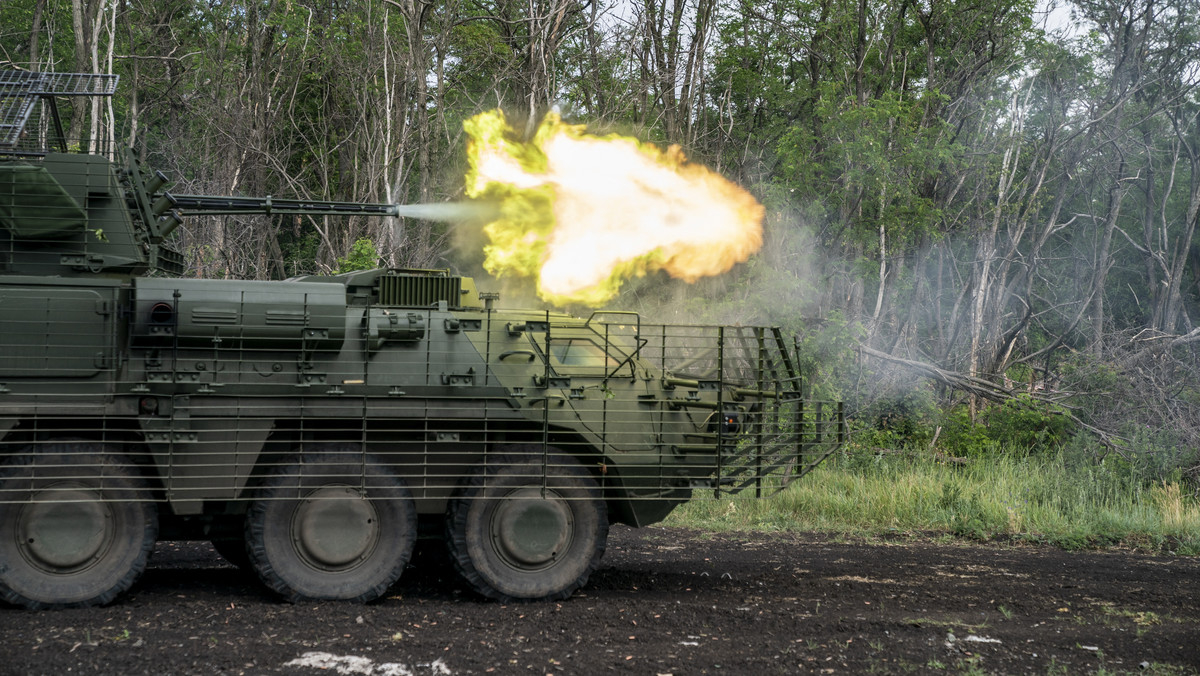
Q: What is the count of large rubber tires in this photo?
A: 3